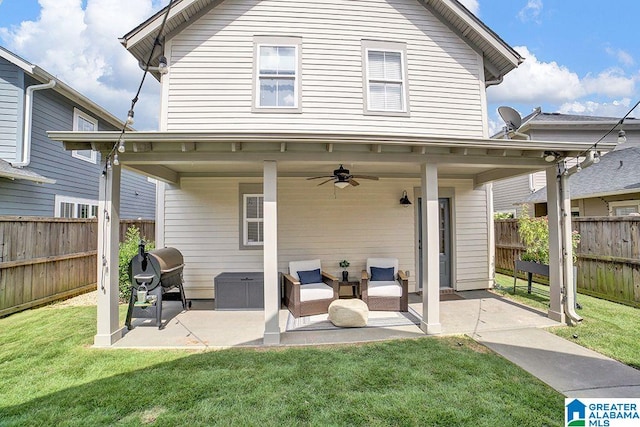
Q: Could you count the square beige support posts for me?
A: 4